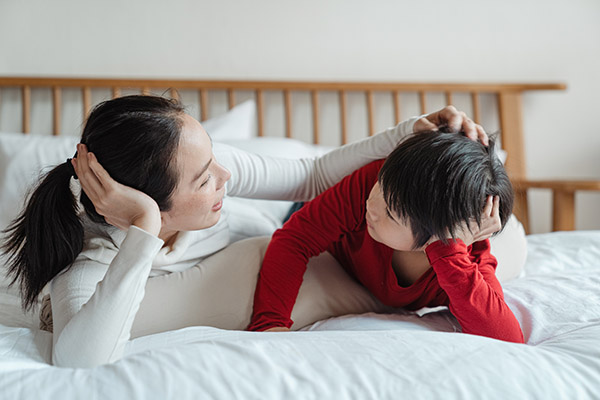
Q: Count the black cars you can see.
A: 0